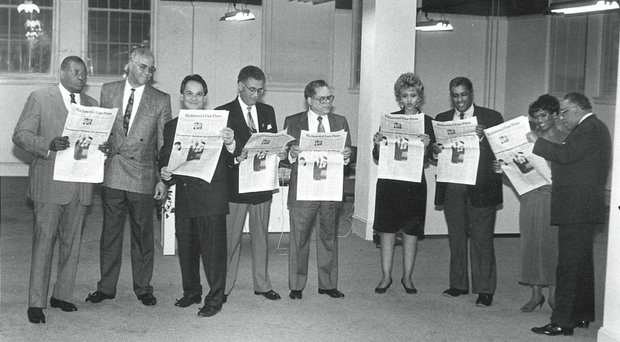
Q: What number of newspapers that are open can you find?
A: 7